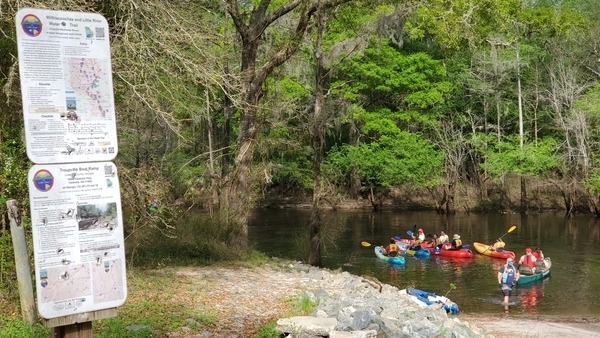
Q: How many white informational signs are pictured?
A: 2